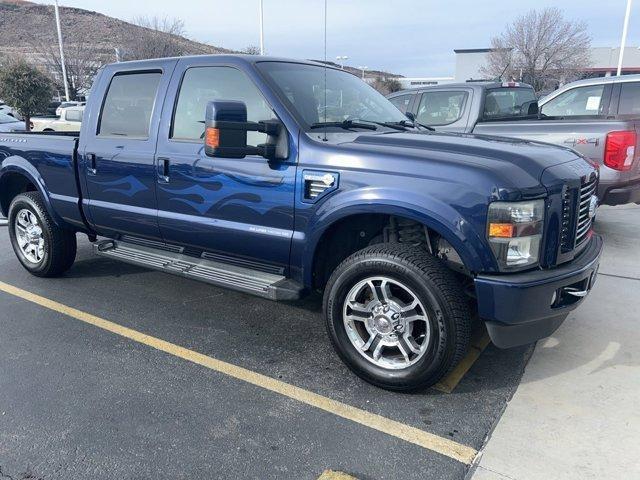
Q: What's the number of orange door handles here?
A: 0